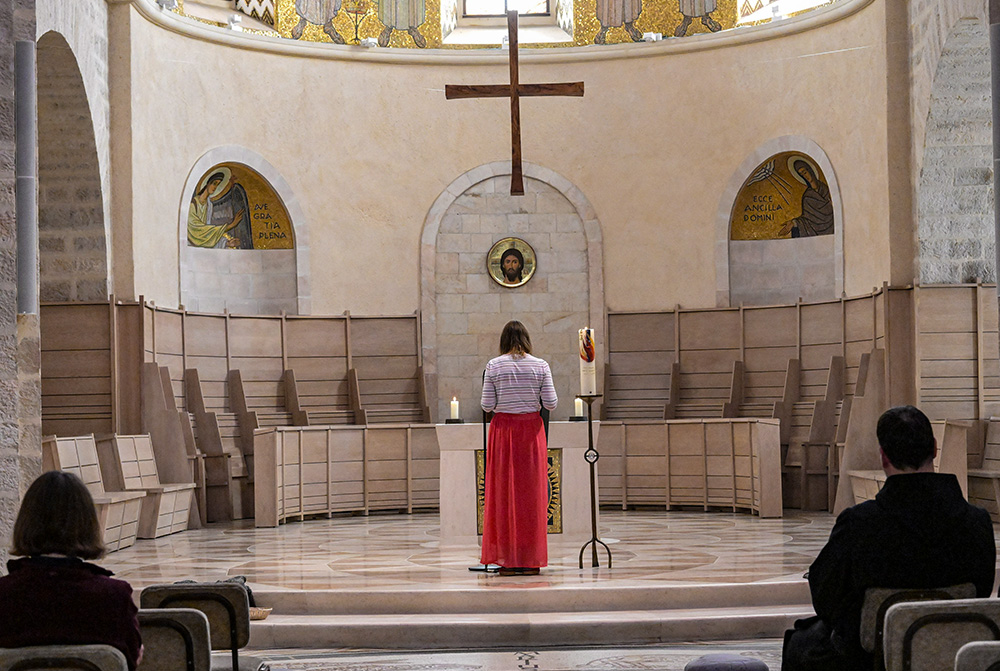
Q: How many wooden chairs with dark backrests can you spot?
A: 6